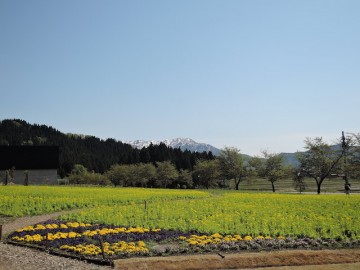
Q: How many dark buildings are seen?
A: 1